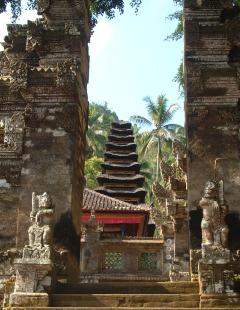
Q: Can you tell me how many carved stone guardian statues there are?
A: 2